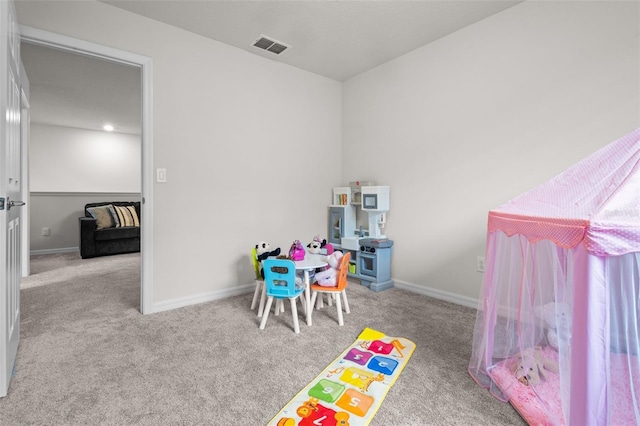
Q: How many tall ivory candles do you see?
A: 0